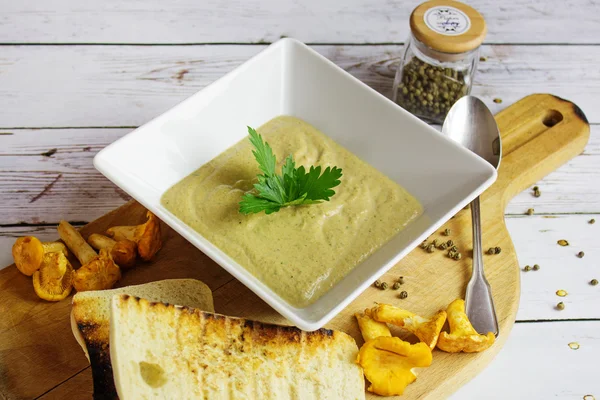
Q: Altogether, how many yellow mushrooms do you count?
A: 8